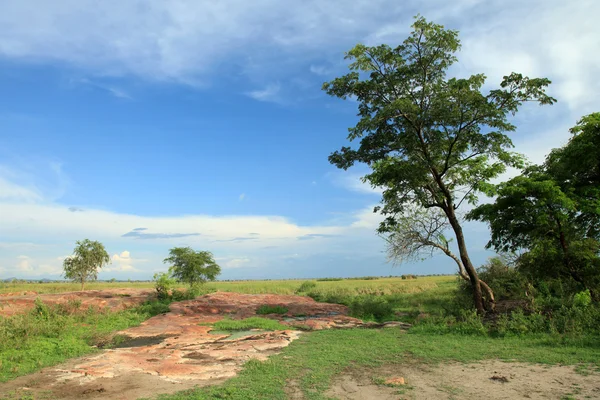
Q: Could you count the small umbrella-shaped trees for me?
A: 2